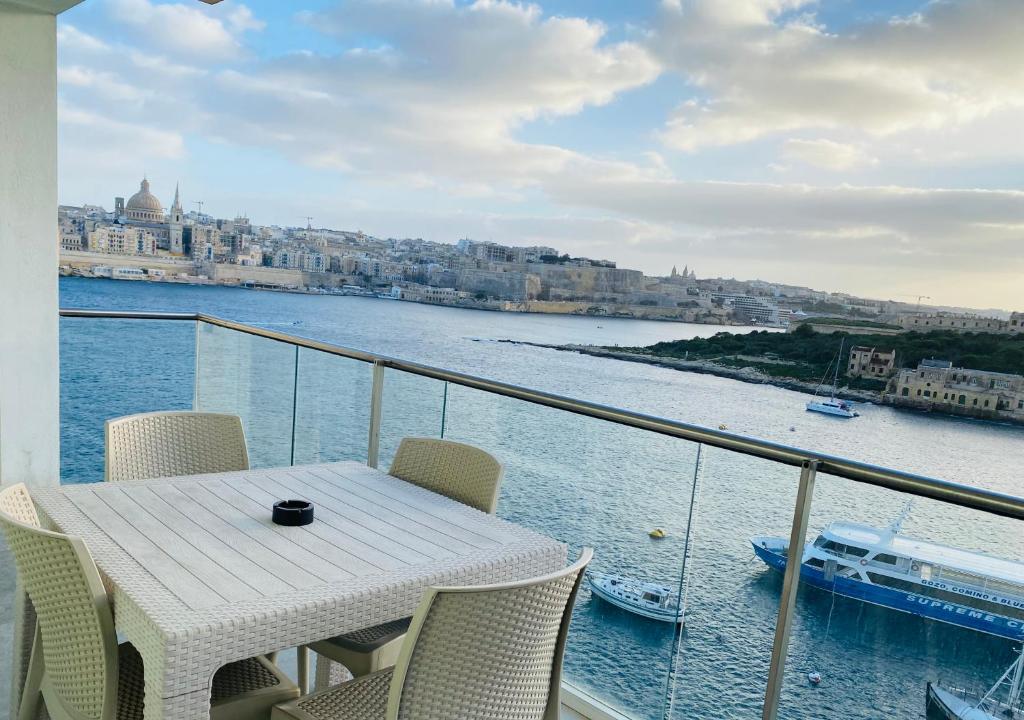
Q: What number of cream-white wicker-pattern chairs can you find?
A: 4